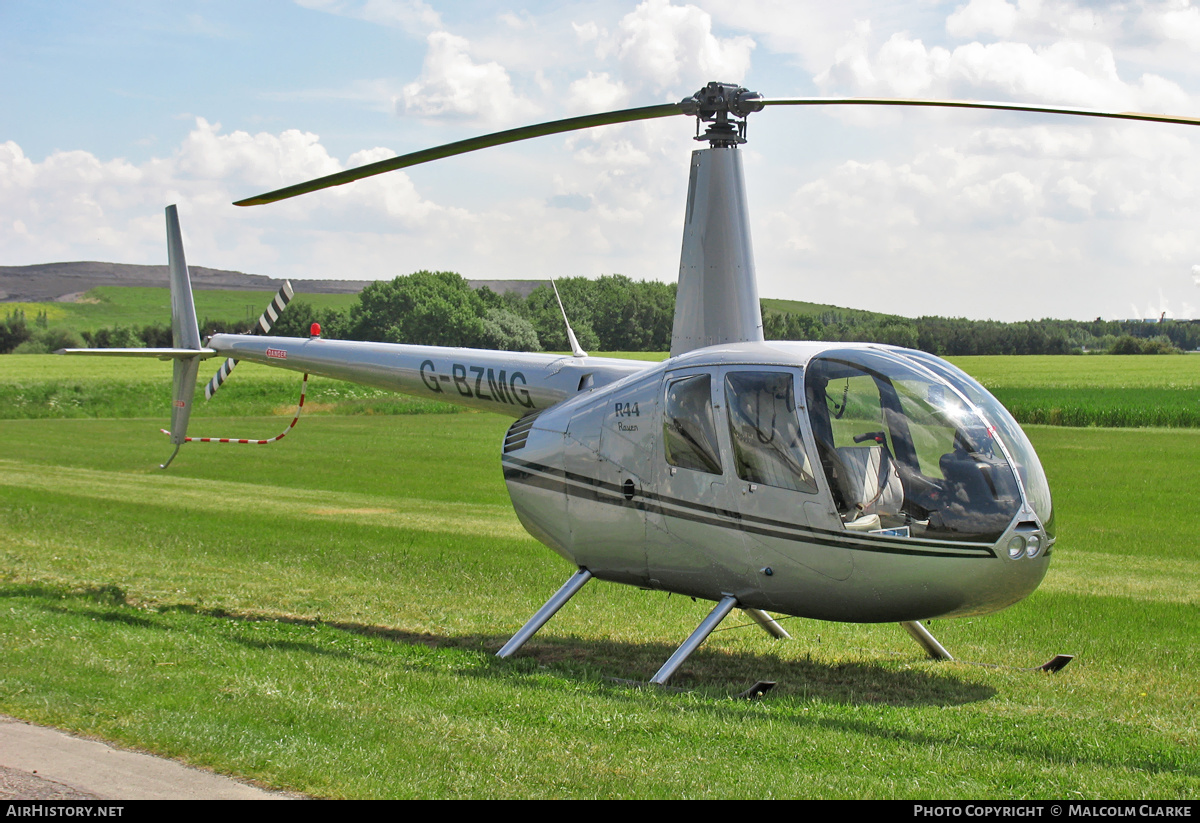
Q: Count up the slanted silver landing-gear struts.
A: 4